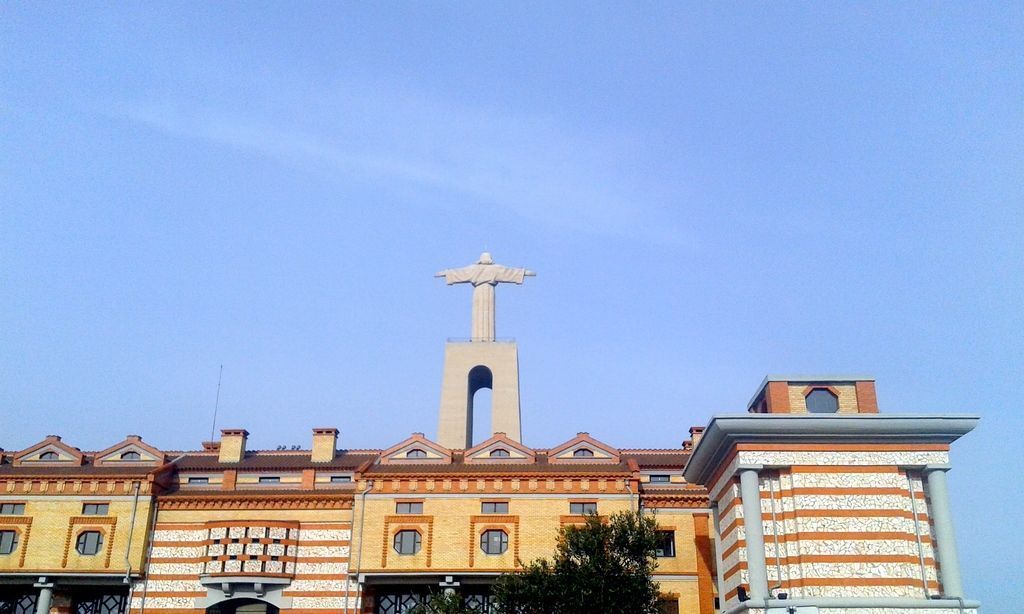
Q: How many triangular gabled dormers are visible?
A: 5